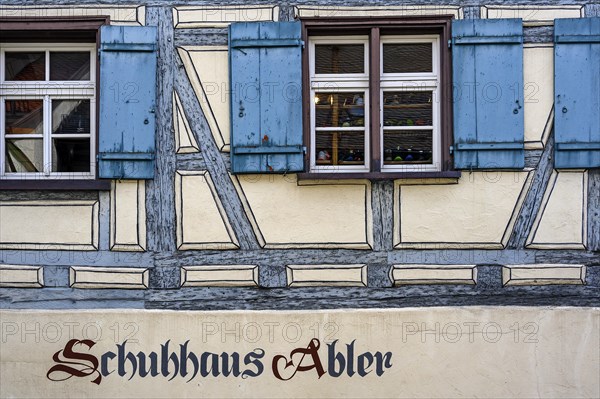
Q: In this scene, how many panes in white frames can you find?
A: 12